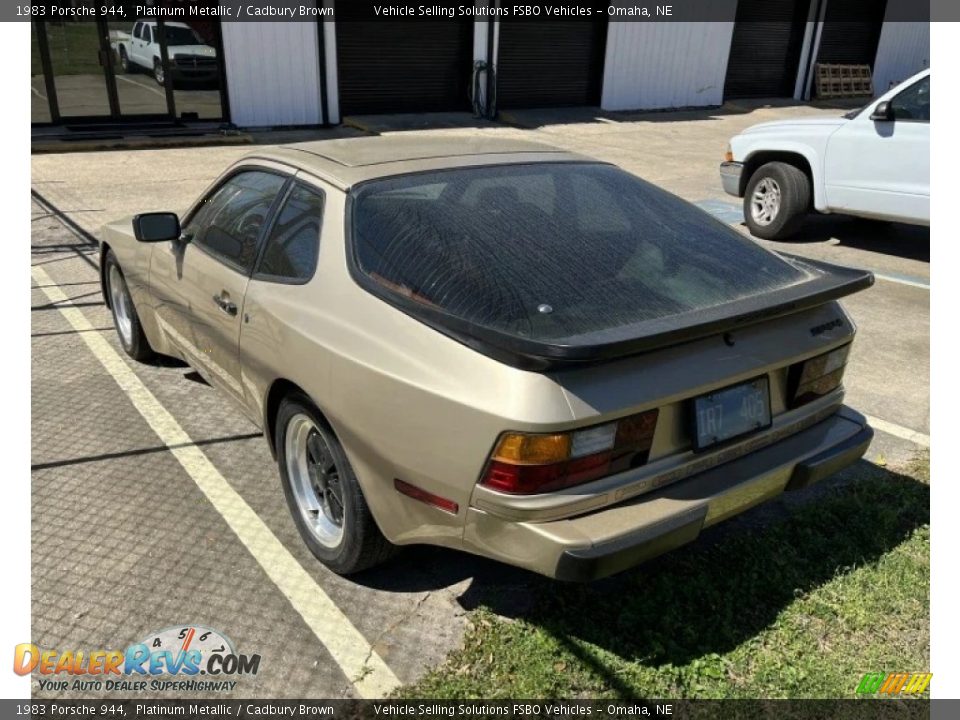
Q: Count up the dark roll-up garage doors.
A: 4